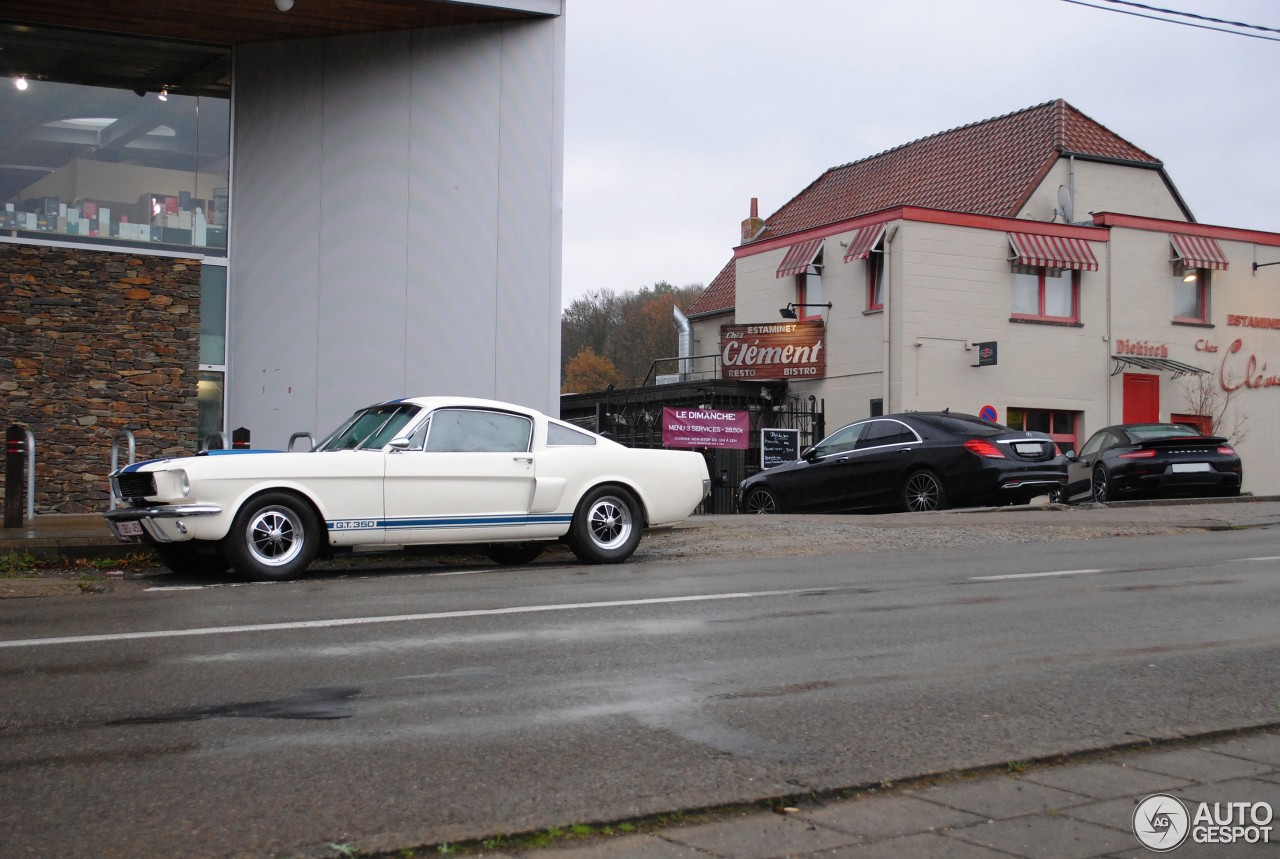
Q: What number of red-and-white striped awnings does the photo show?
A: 4